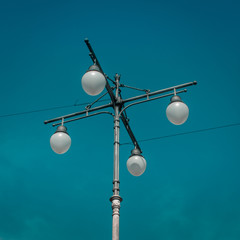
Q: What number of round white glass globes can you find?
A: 4